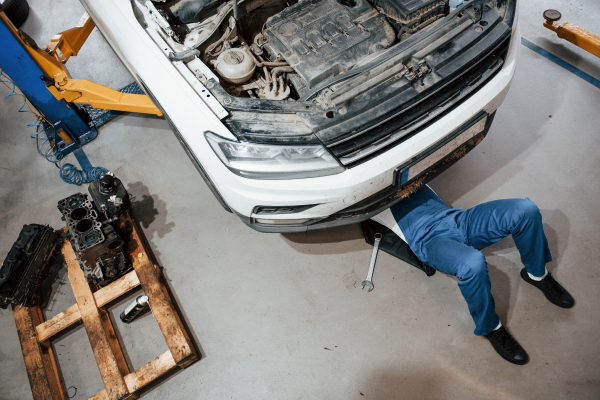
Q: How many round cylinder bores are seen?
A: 4